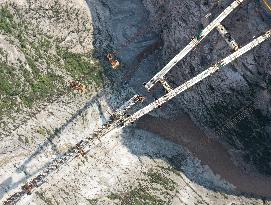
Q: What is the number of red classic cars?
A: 0